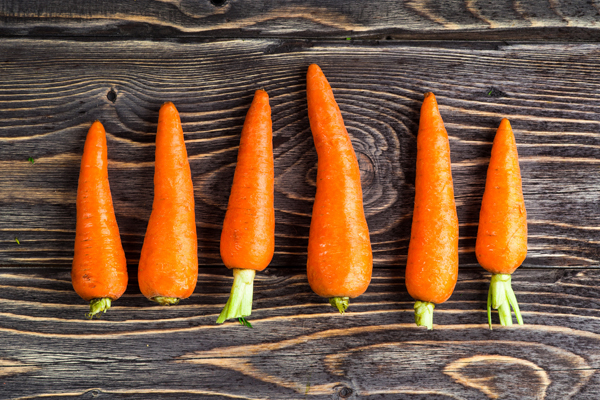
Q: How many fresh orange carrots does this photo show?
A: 6